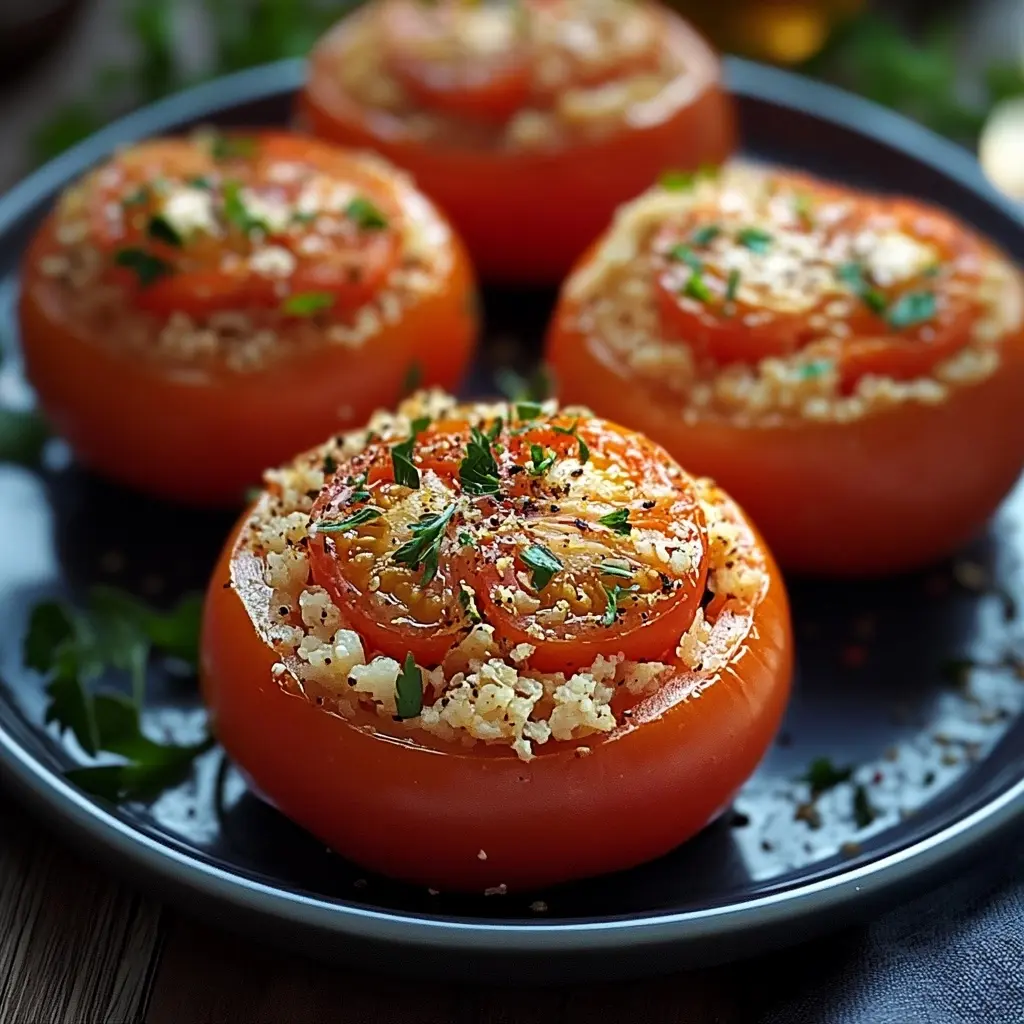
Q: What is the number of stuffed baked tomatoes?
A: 4